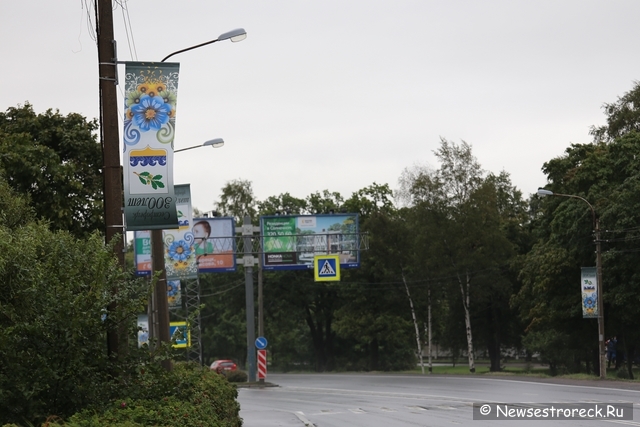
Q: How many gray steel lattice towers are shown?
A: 1